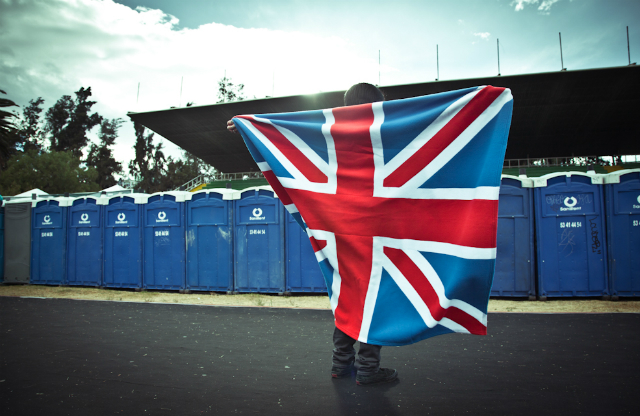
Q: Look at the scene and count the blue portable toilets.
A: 10